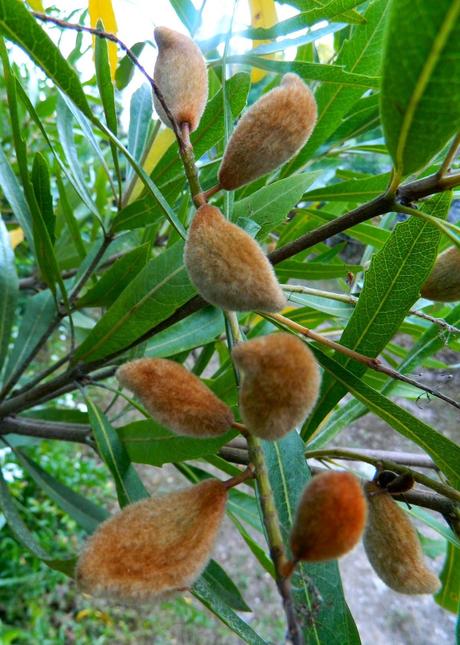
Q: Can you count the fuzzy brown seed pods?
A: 9